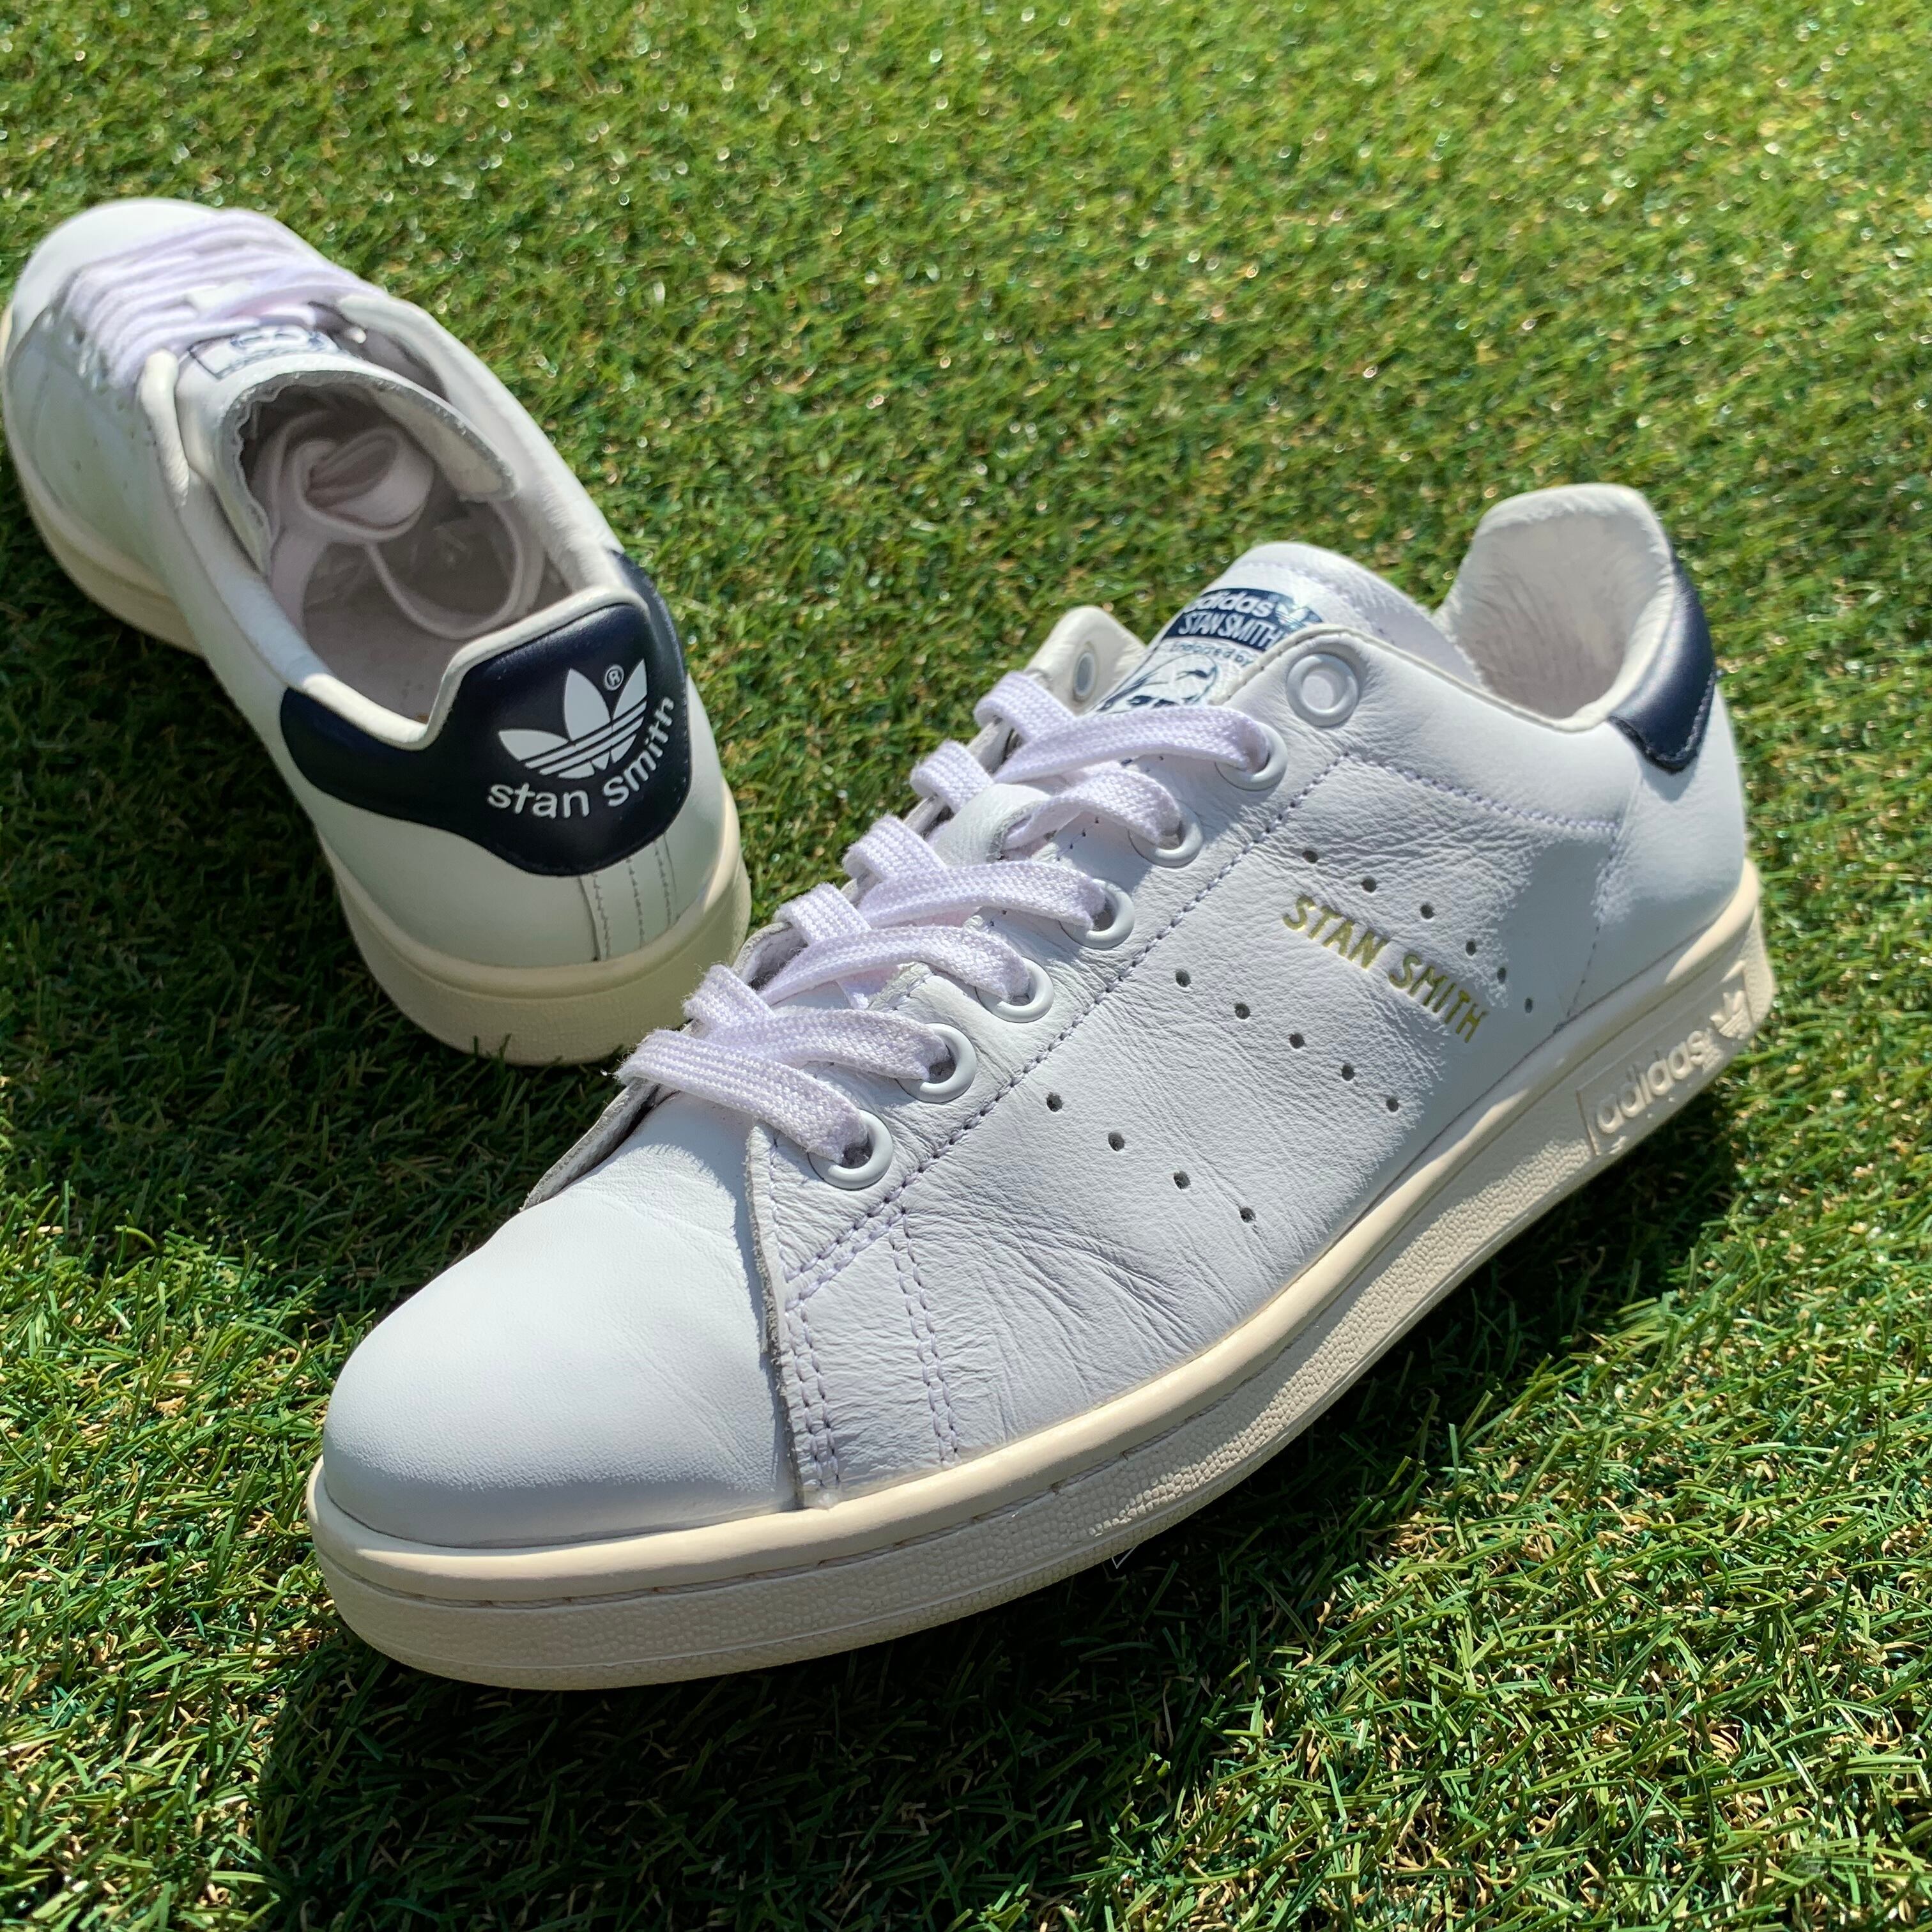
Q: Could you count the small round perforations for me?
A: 15